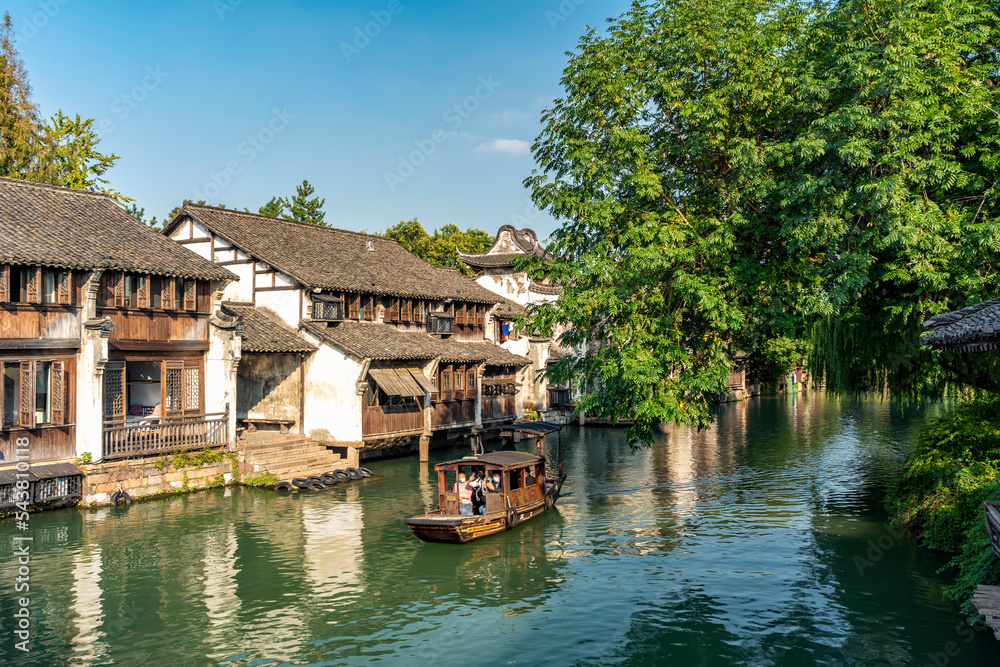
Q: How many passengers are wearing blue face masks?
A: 2